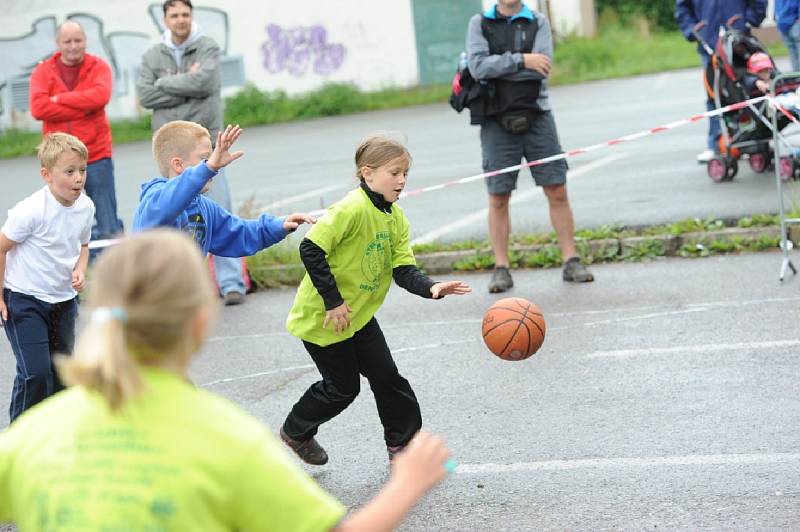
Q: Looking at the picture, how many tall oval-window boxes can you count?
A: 0